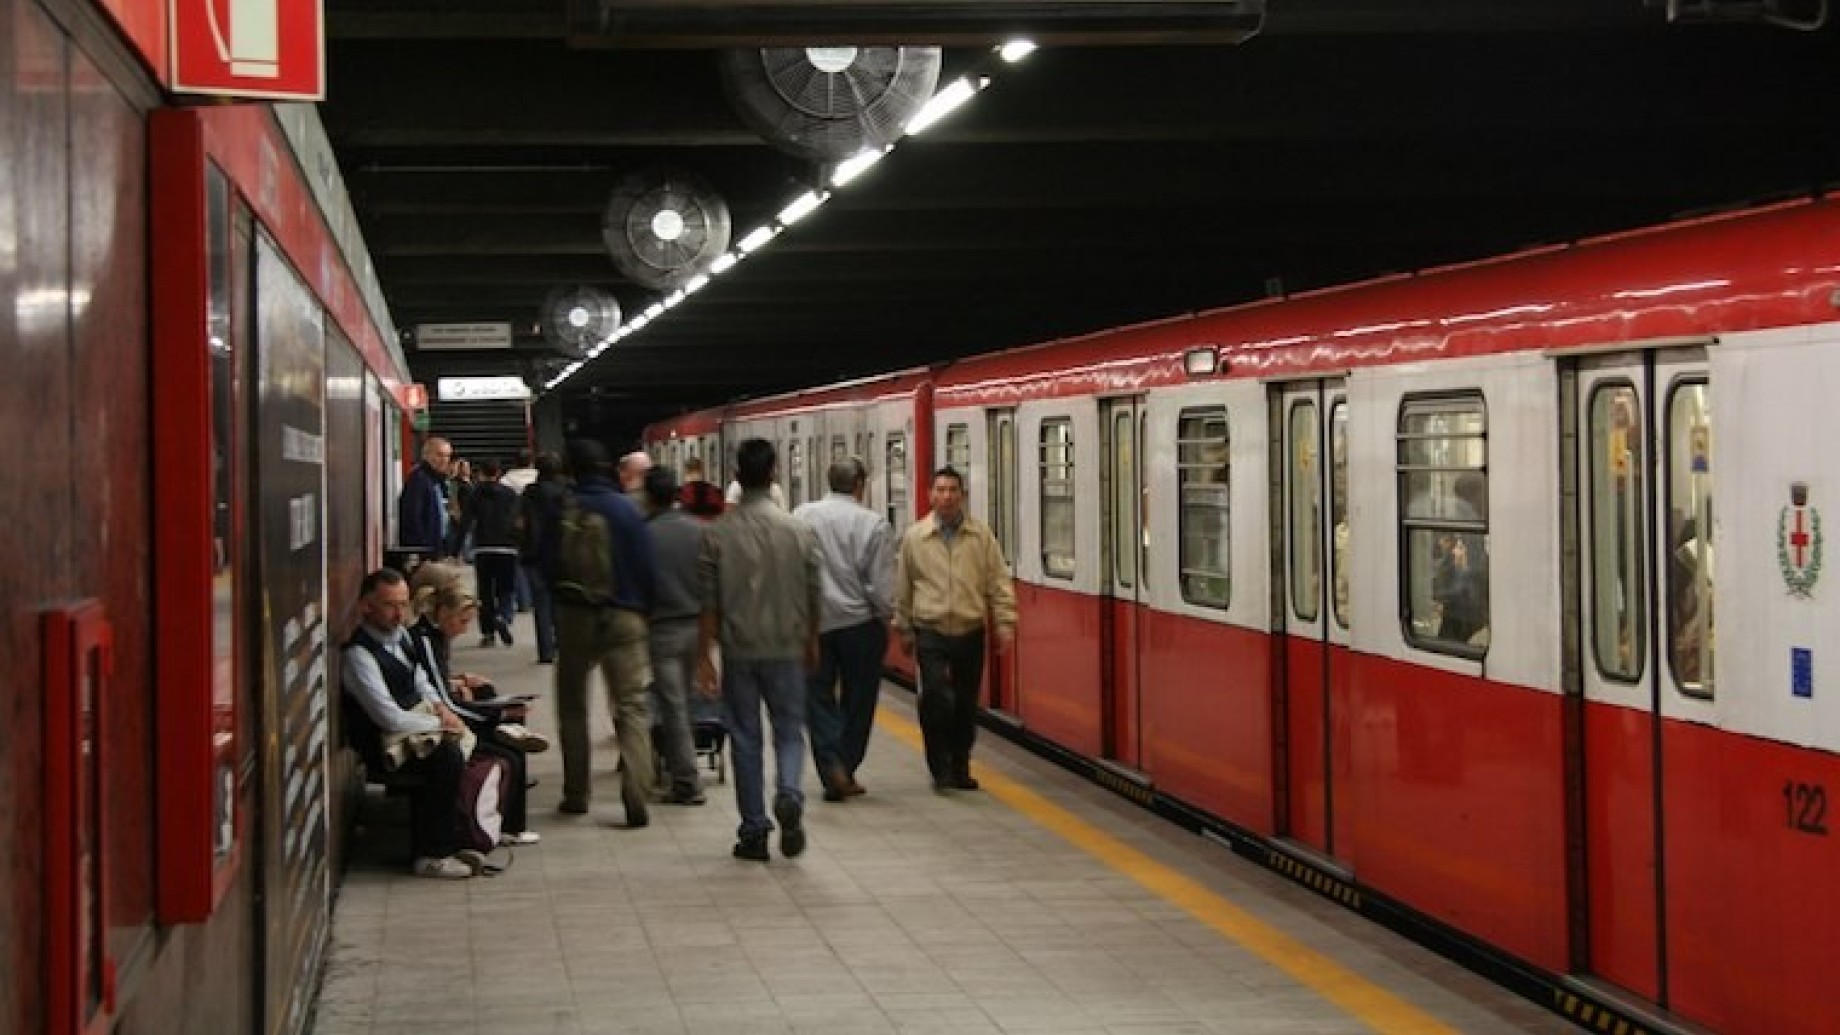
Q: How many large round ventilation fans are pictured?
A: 3